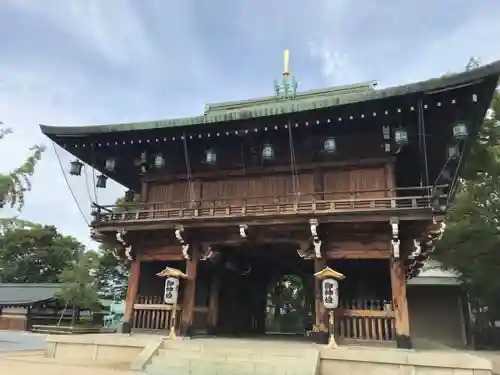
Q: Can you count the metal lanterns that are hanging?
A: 11